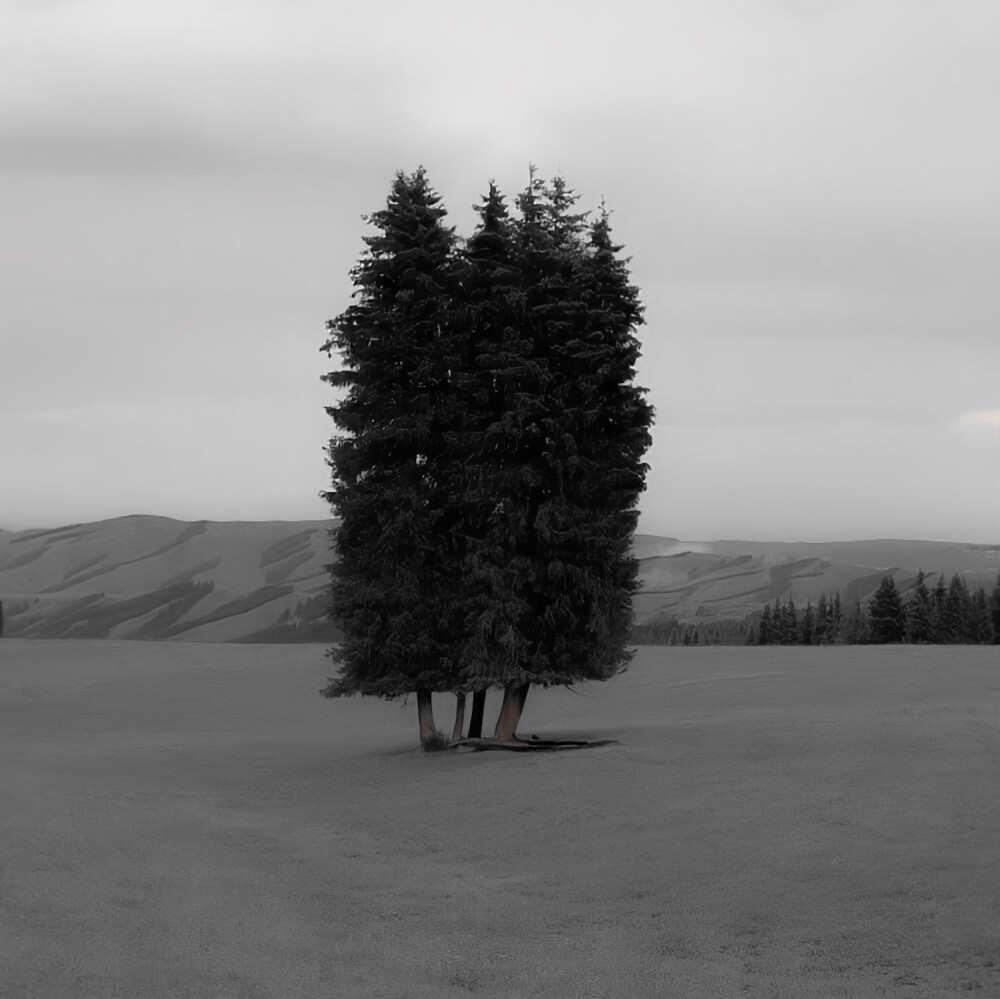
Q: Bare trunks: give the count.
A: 4